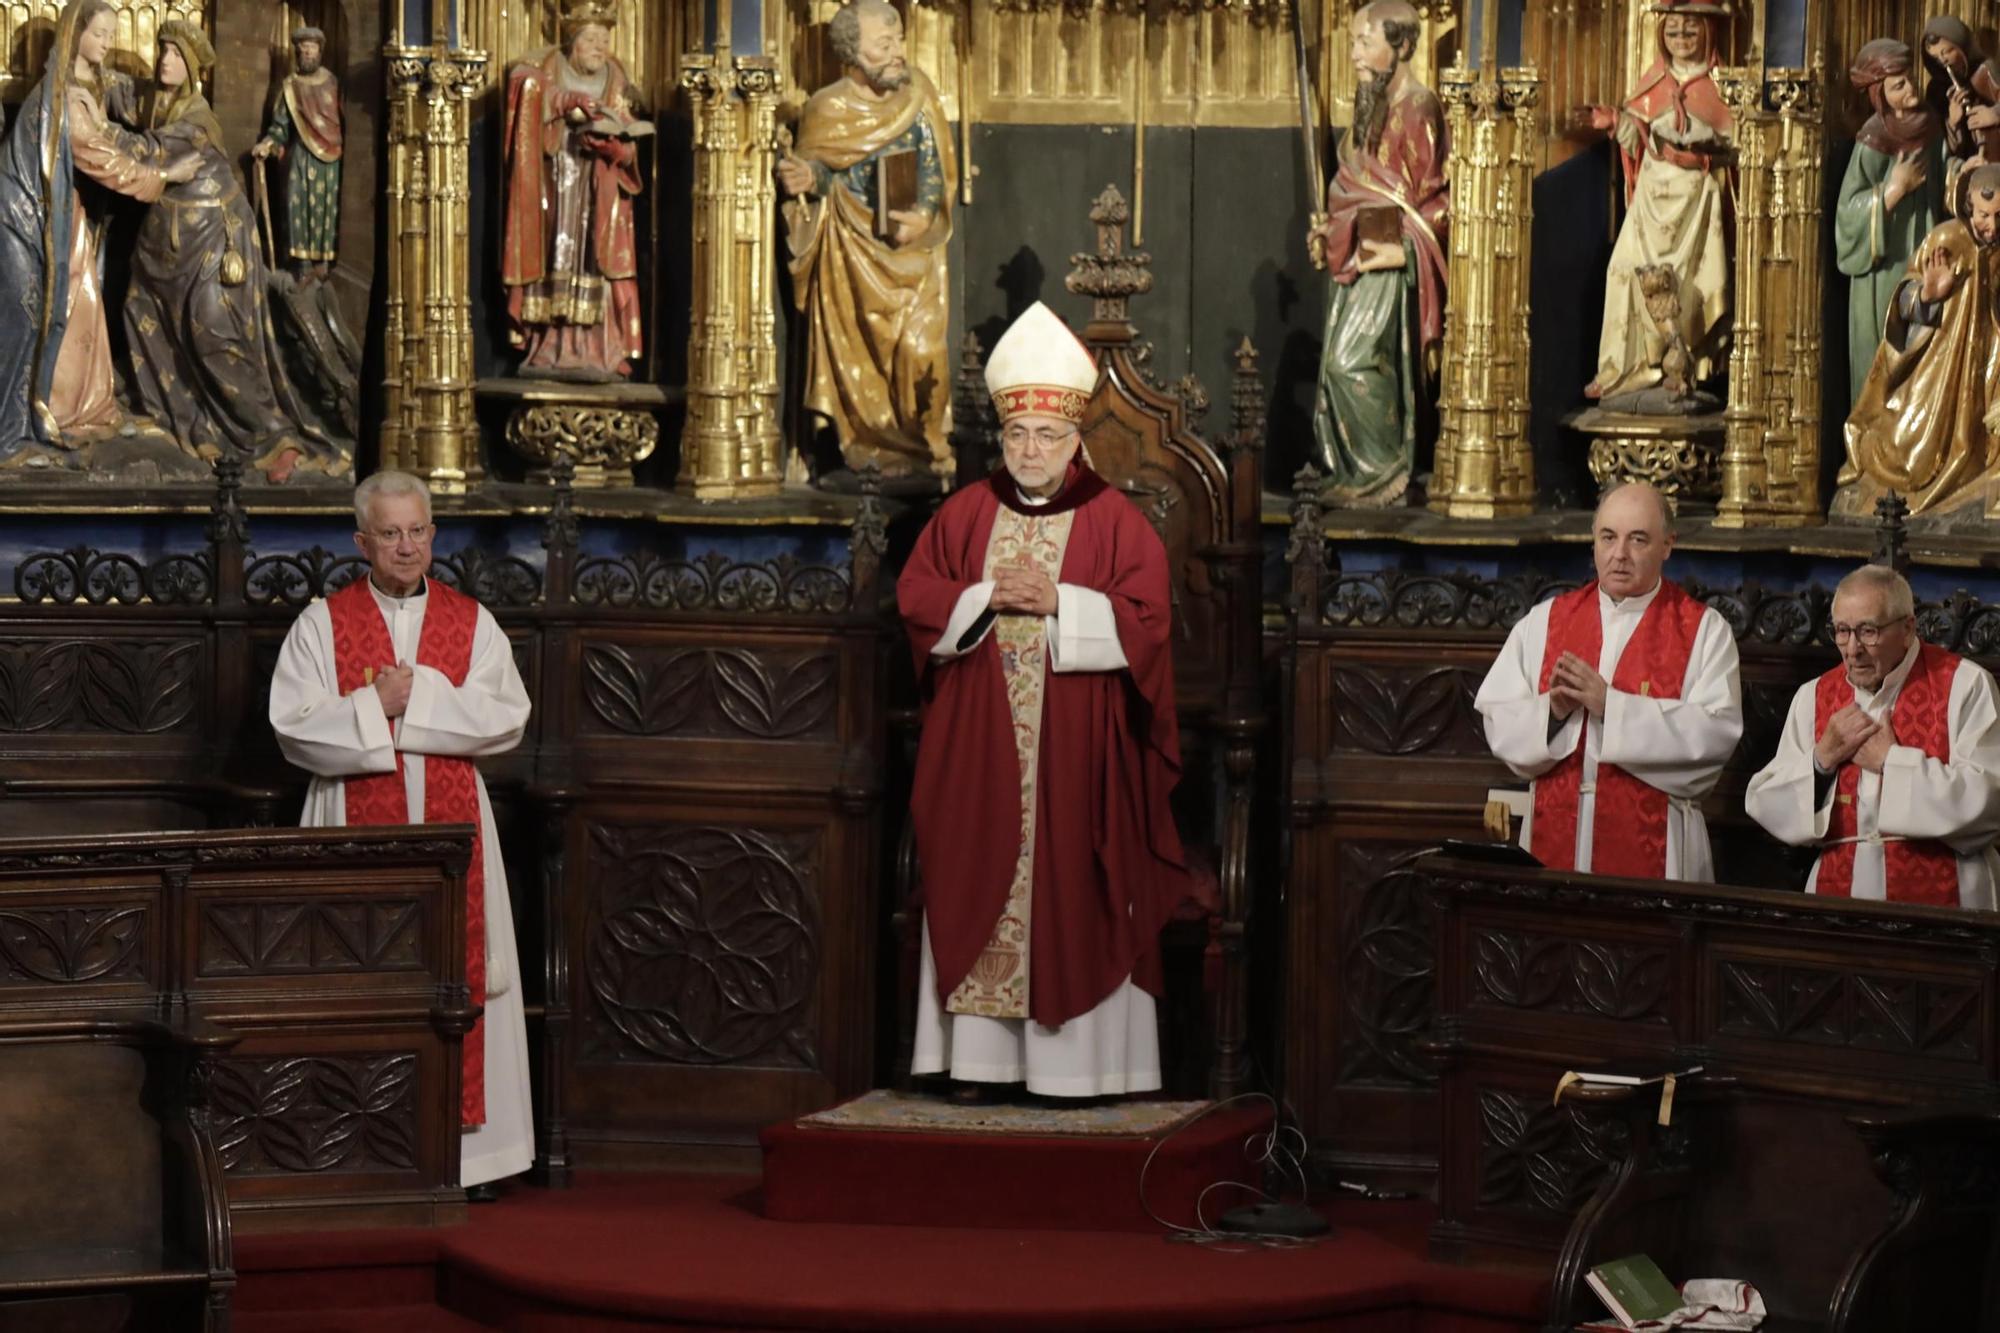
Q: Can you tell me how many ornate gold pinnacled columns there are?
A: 4